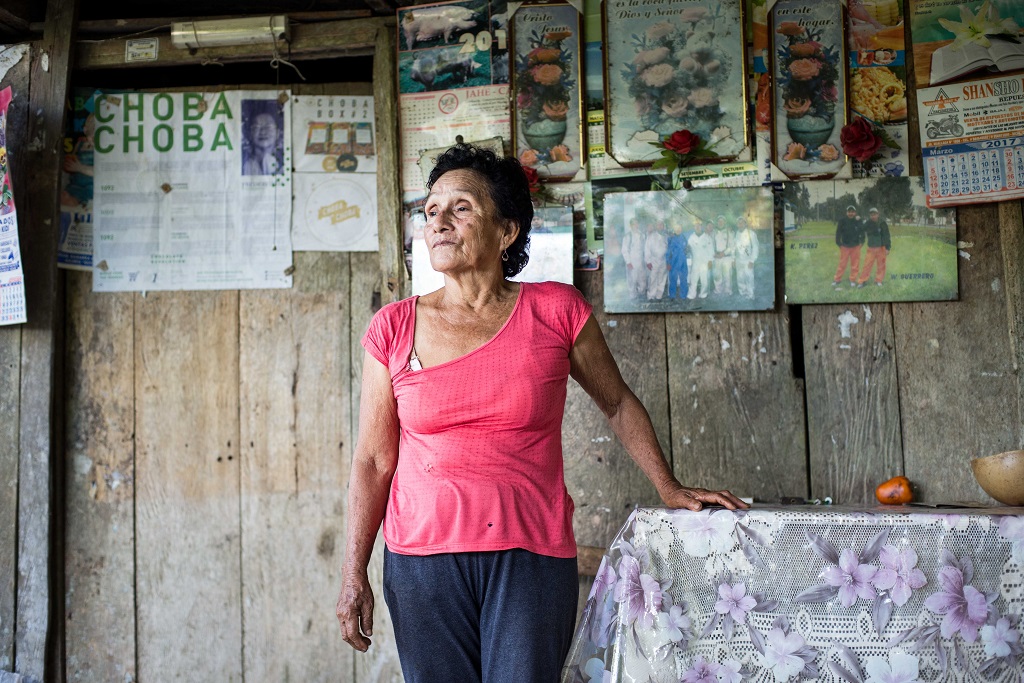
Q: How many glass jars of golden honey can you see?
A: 0